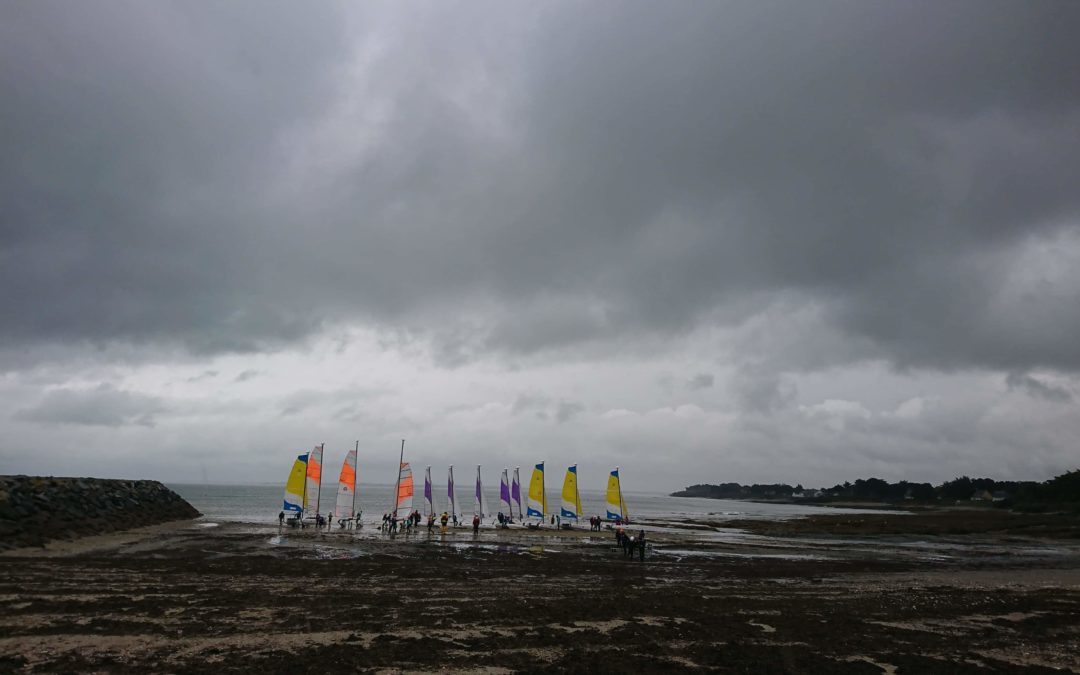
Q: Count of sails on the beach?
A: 12